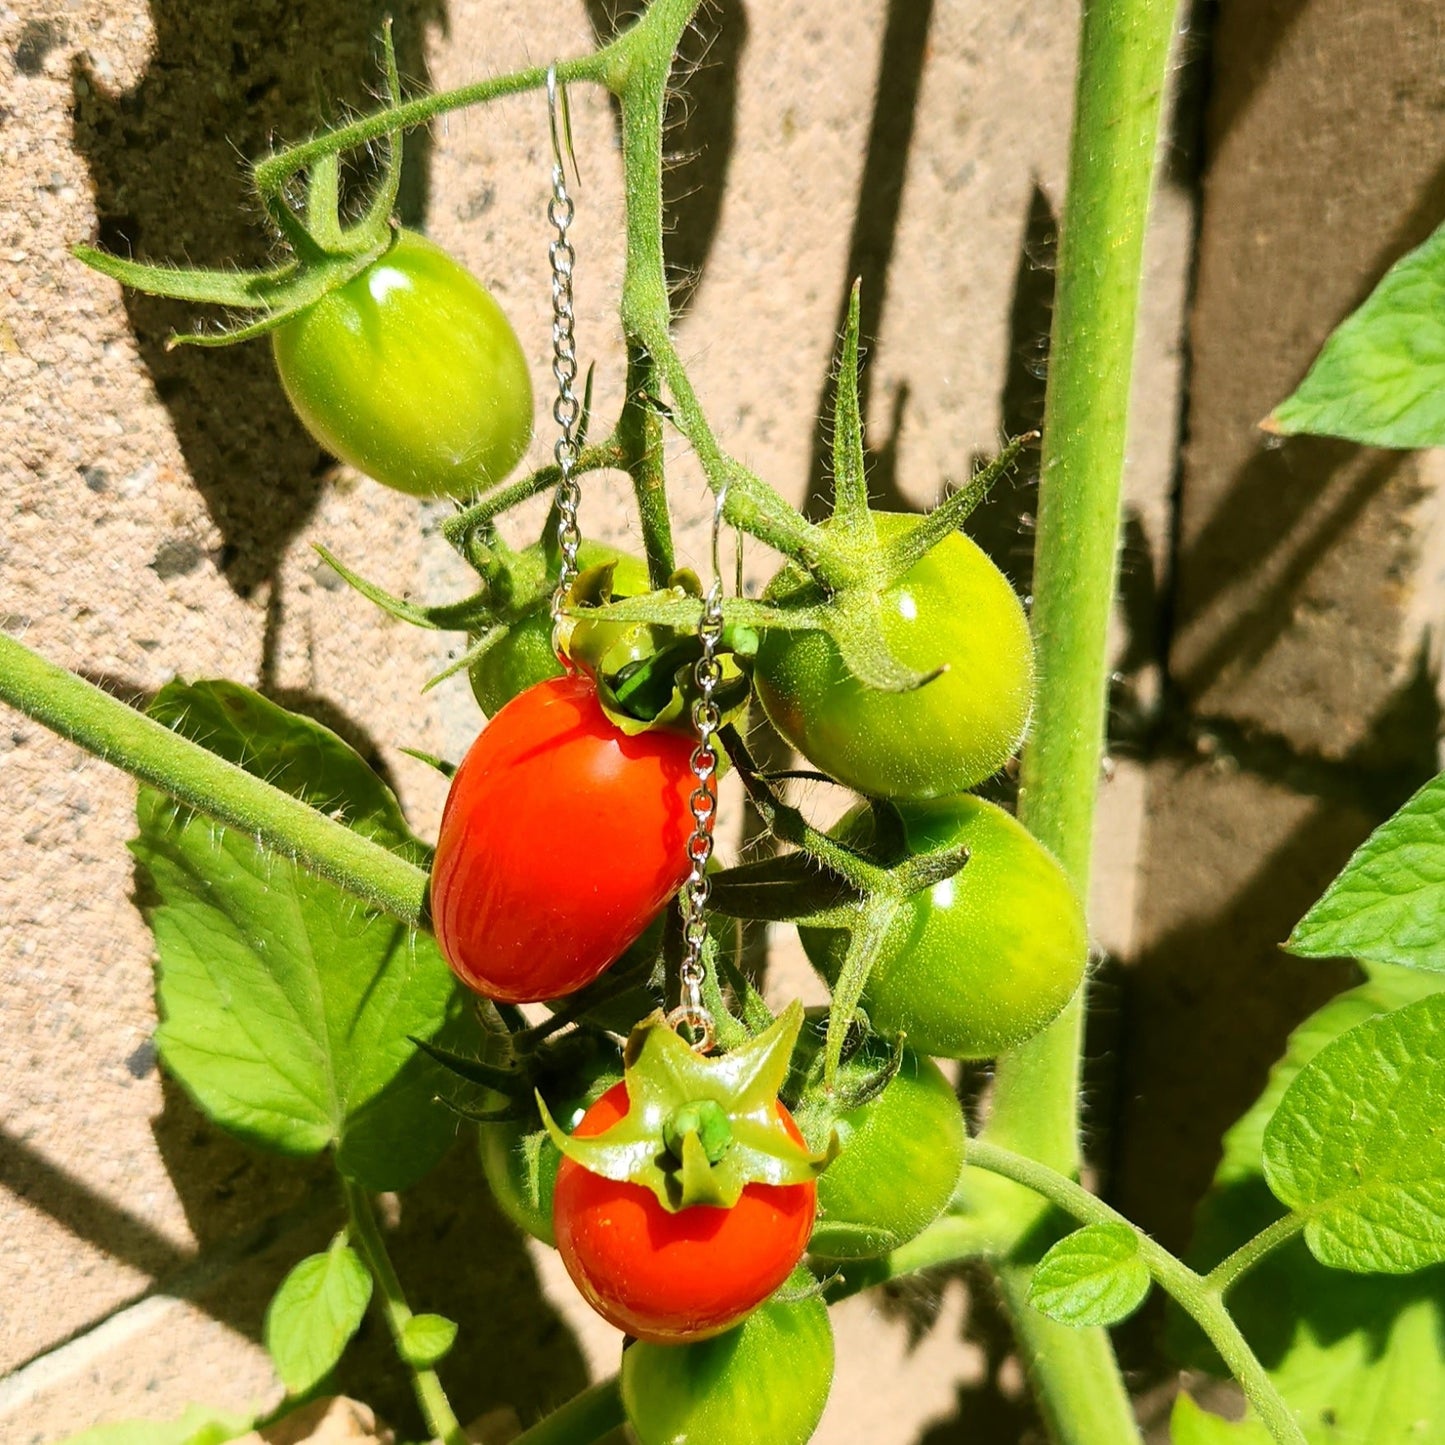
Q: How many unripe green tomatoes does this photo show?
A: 7